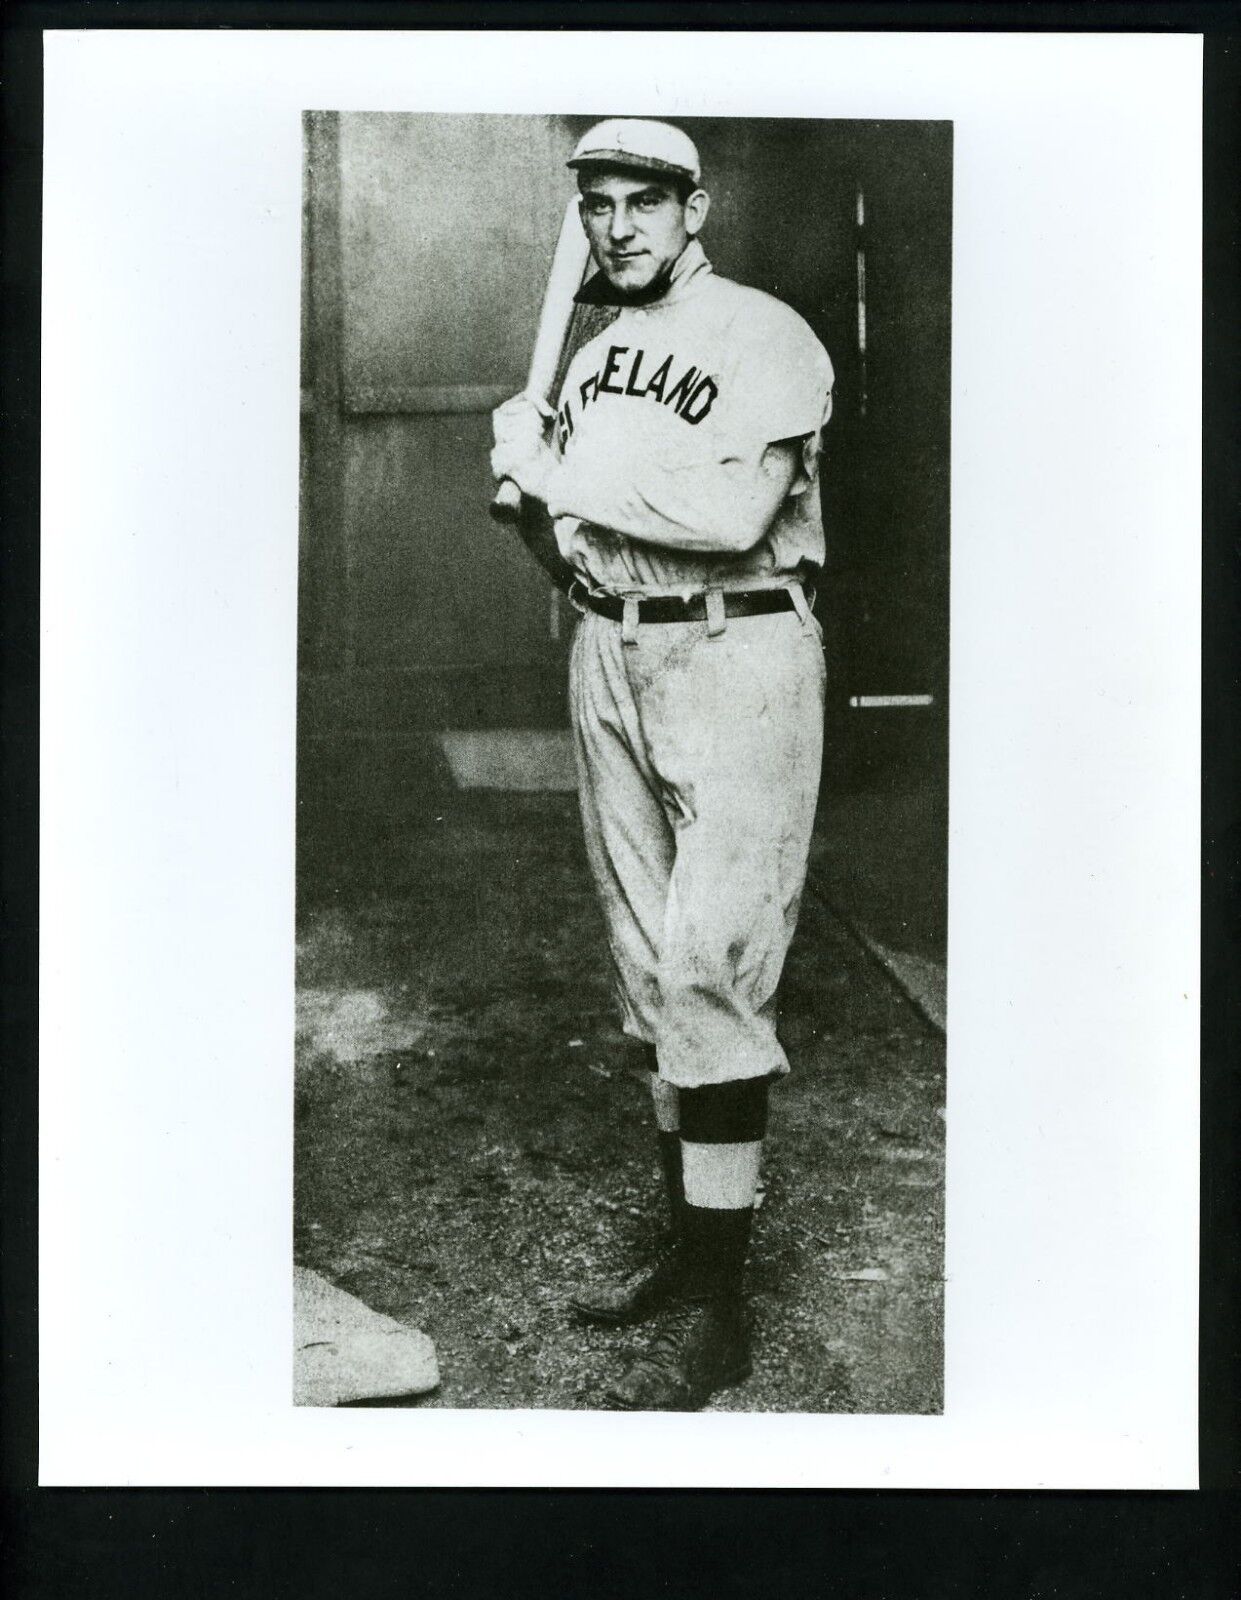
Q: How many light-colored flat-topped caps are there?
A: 1